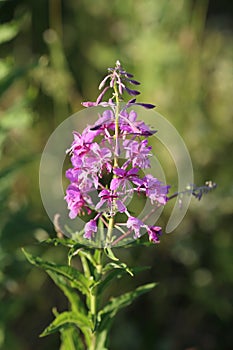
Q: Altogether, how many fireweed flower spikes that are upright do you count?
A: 1